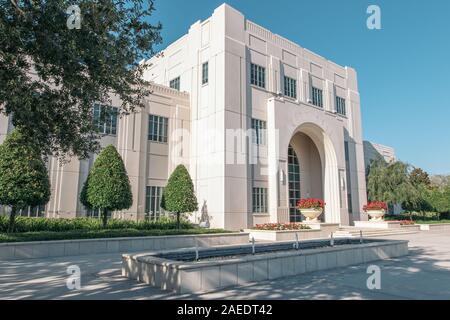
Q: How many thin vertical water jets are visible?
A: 5